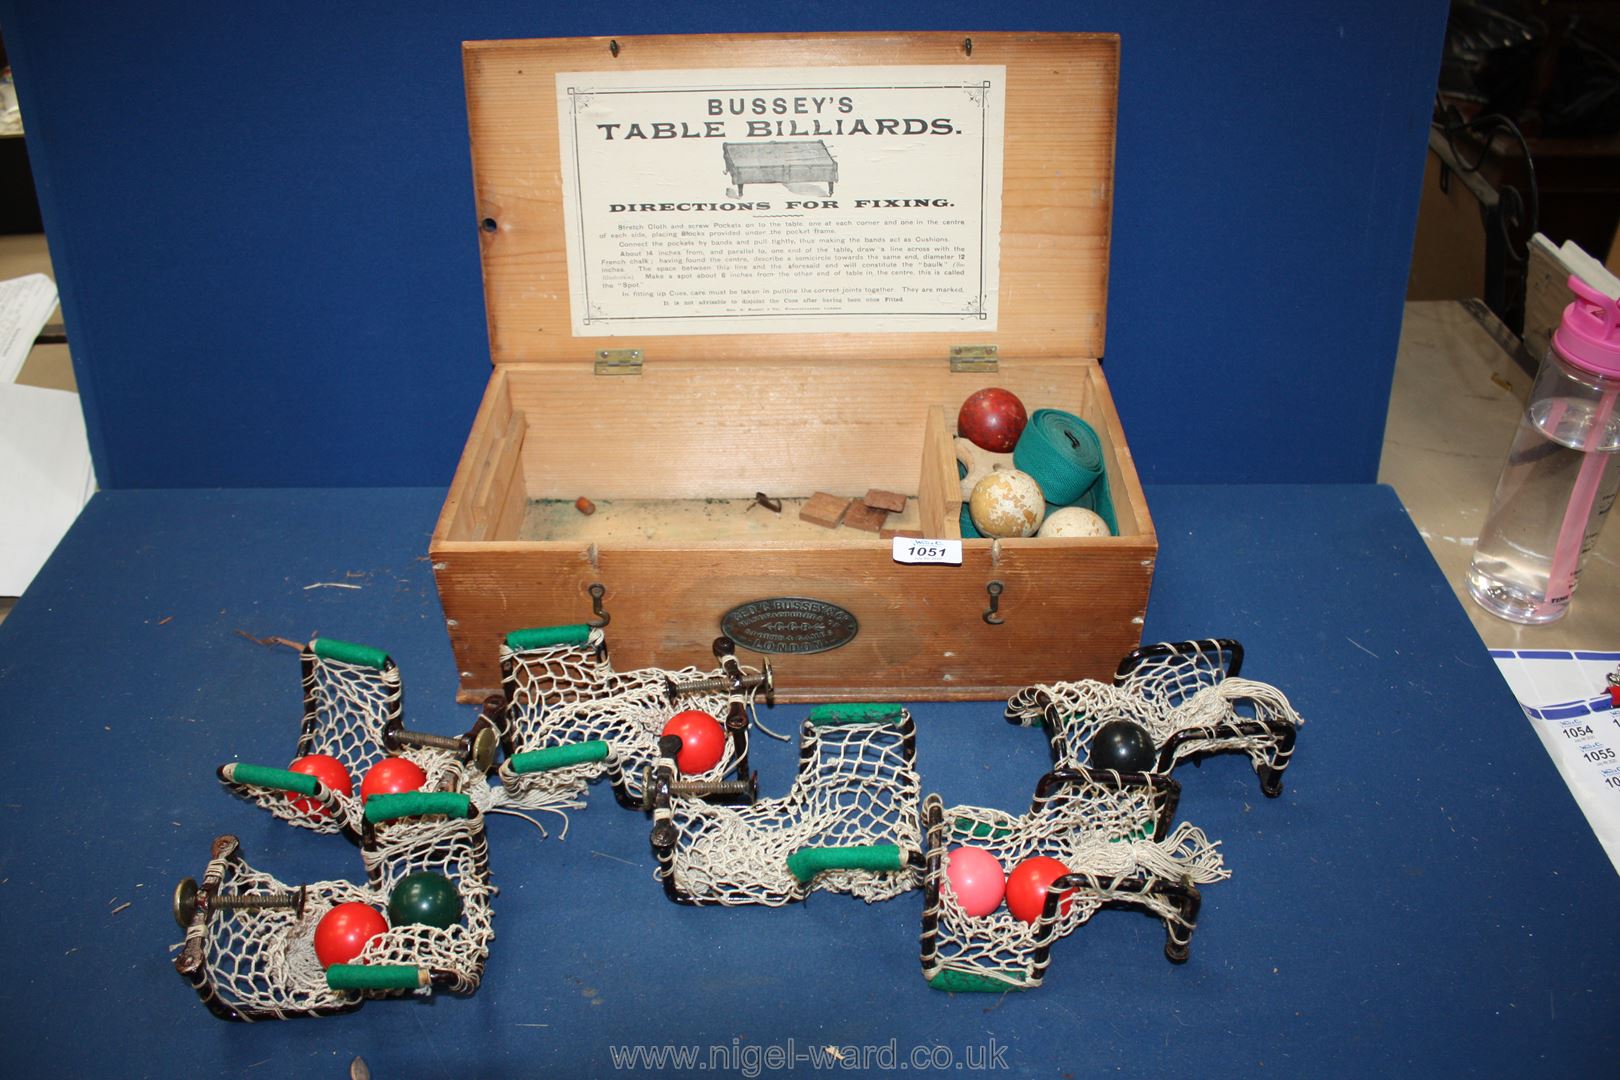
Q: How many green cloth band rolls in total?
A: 1